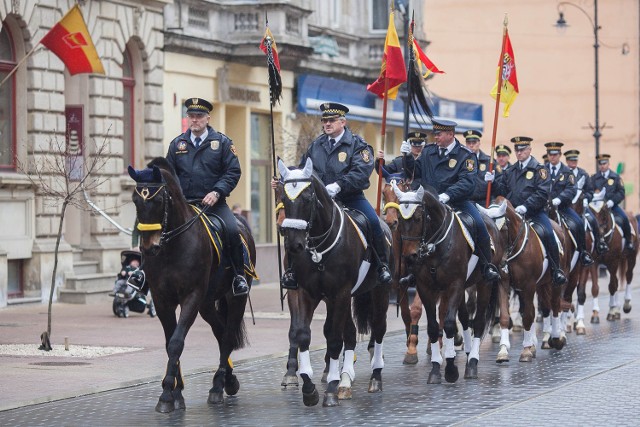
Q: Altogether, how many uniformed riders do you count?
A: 11